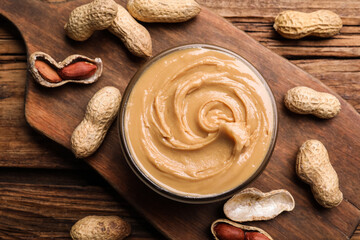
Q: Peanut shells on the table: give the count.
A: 11